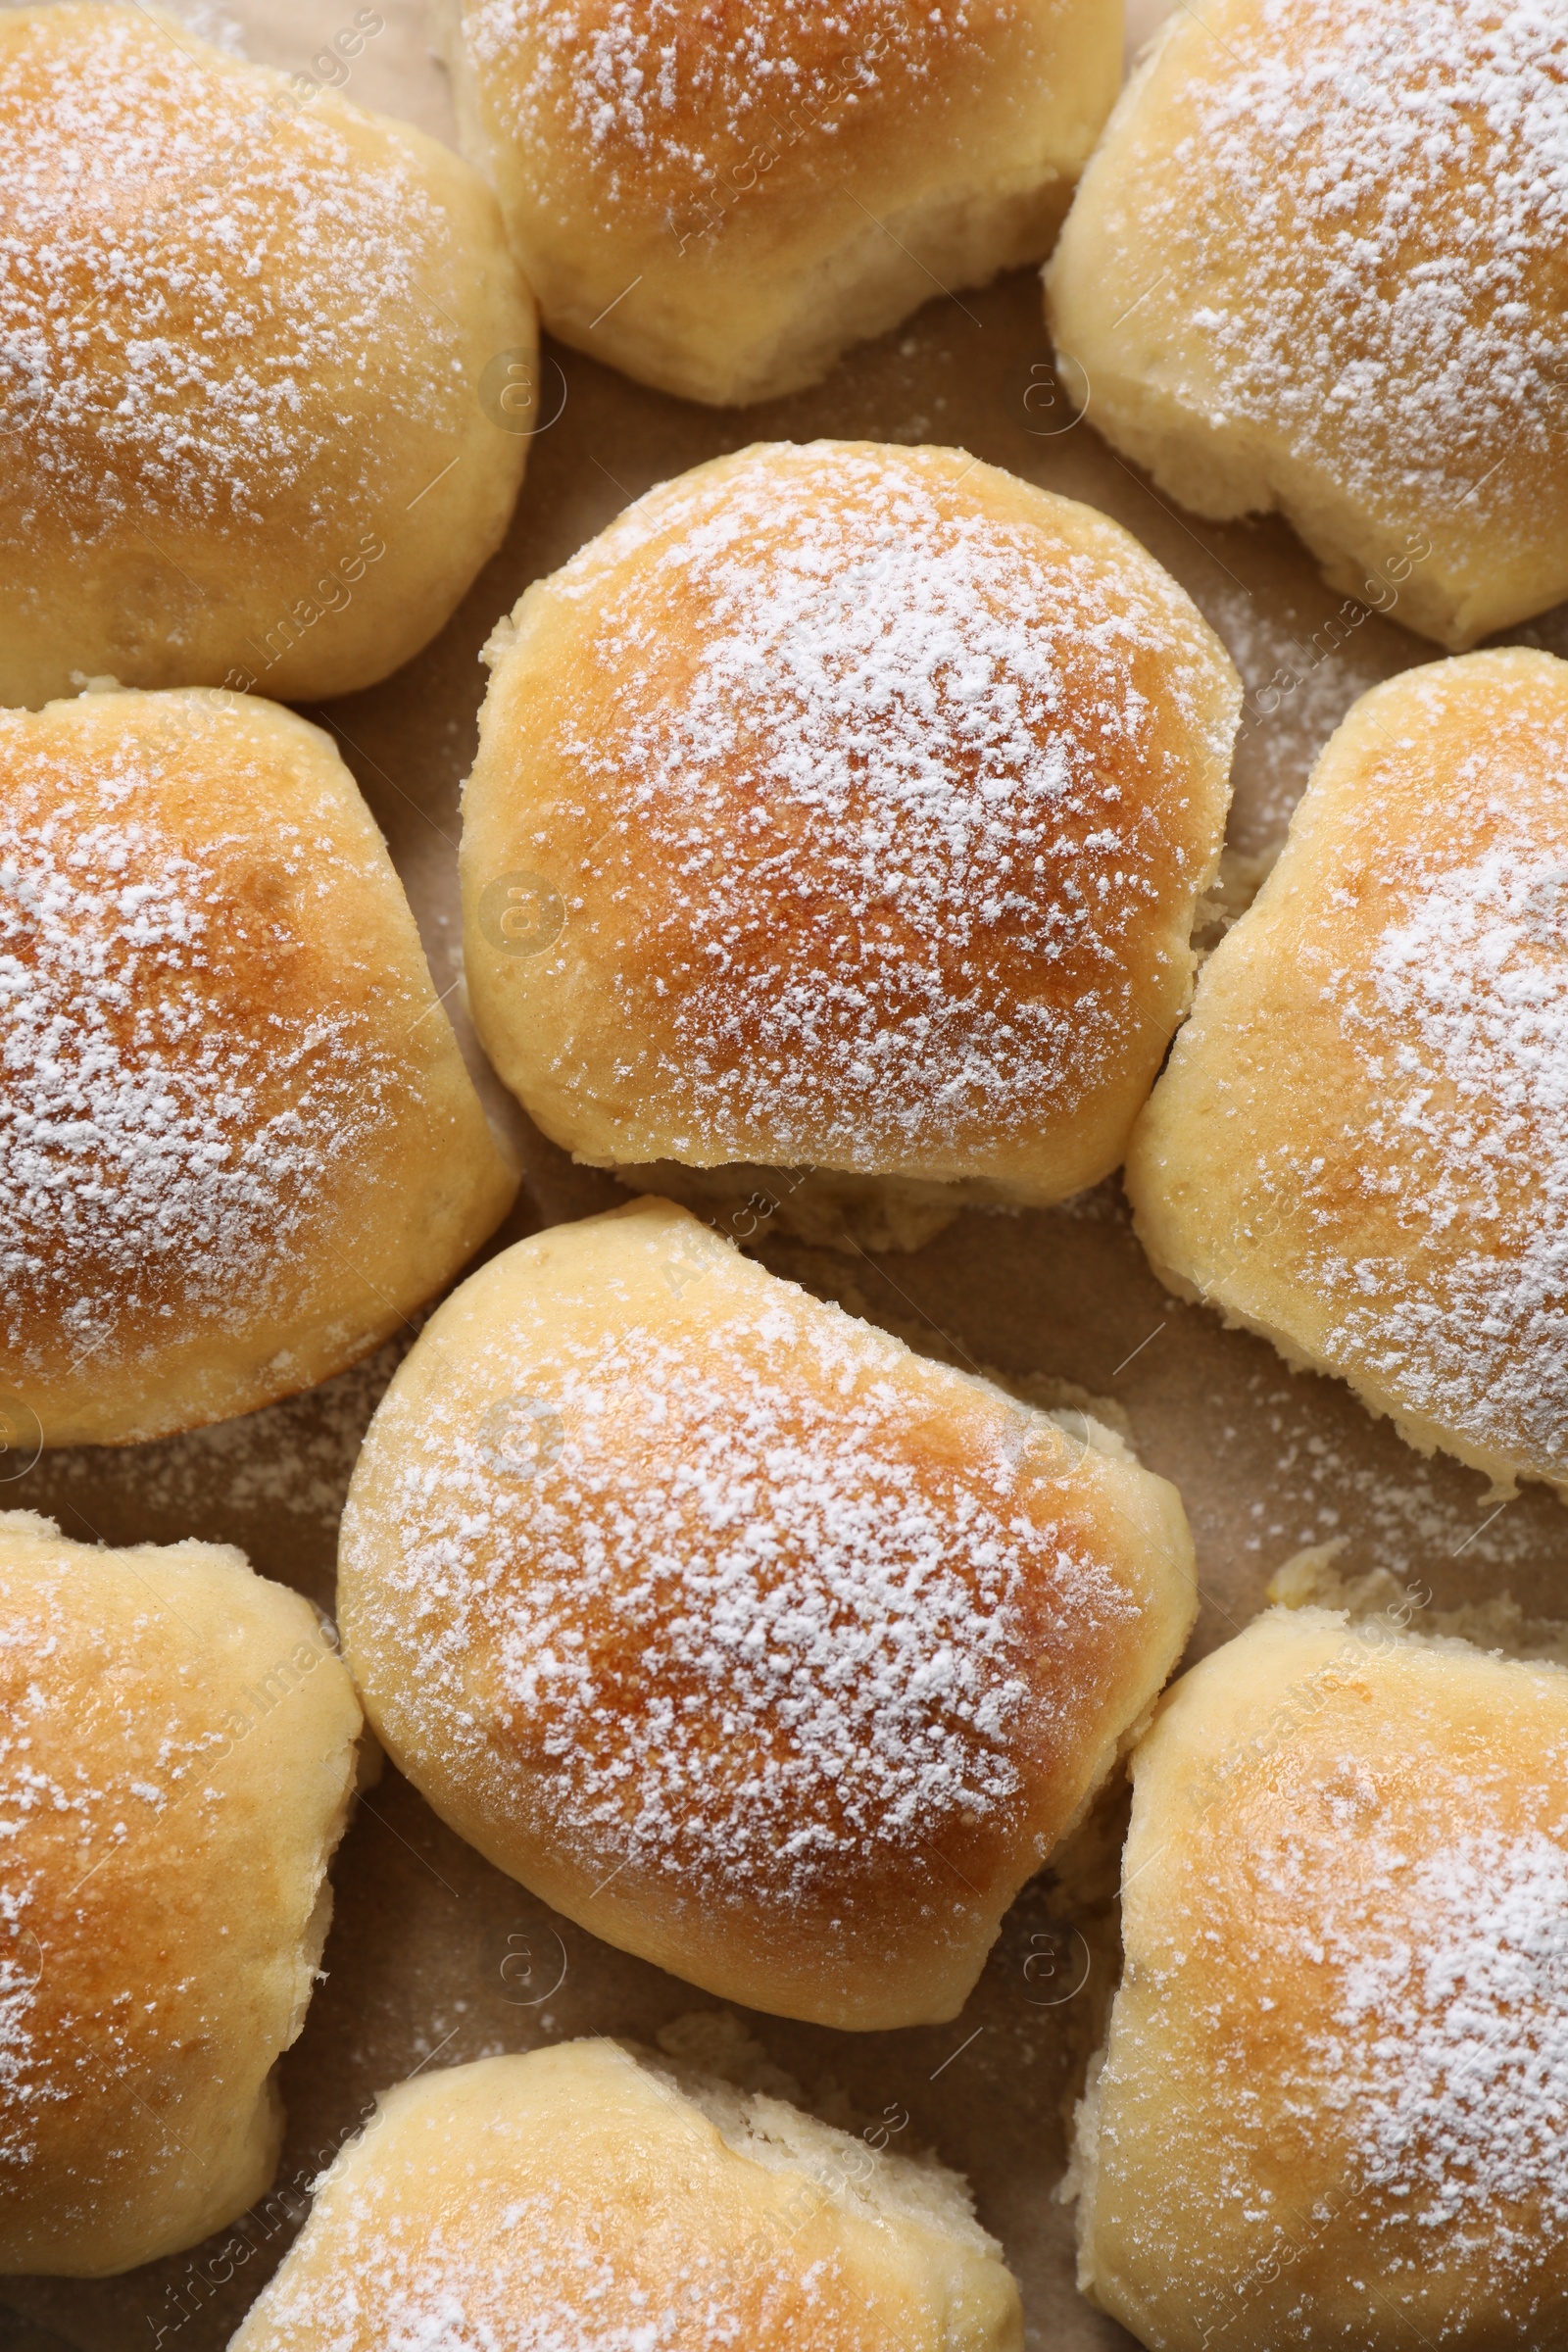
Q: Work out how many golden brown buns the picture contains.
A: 10